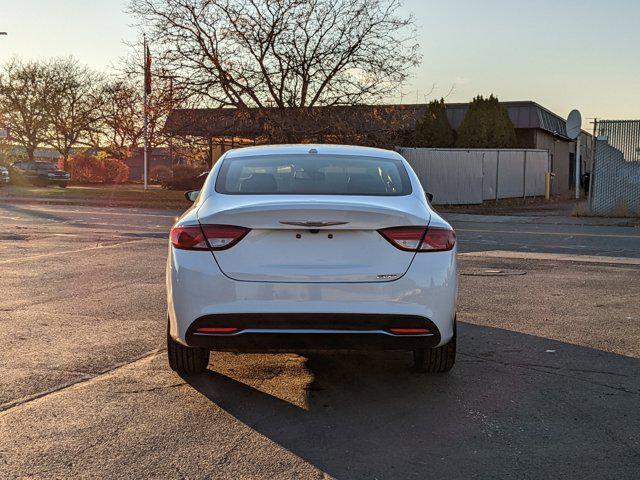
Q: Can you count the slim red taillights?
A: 2